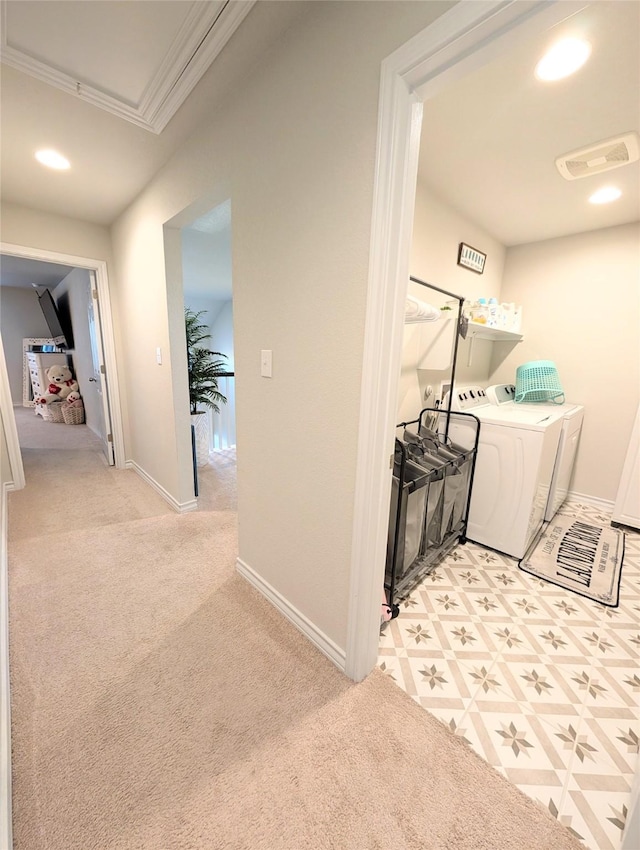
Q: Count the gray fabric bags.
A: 4